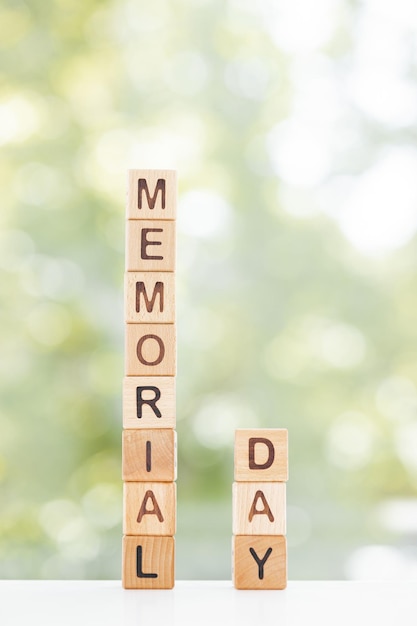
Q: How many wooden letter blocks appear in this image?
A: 11